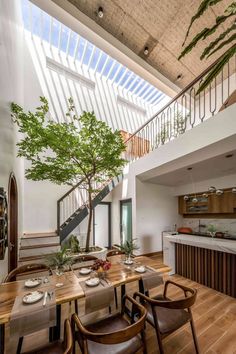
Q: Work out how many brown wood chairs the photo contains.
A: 6